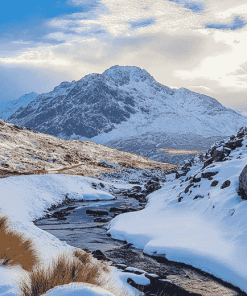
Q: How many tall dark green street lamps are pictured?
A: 0